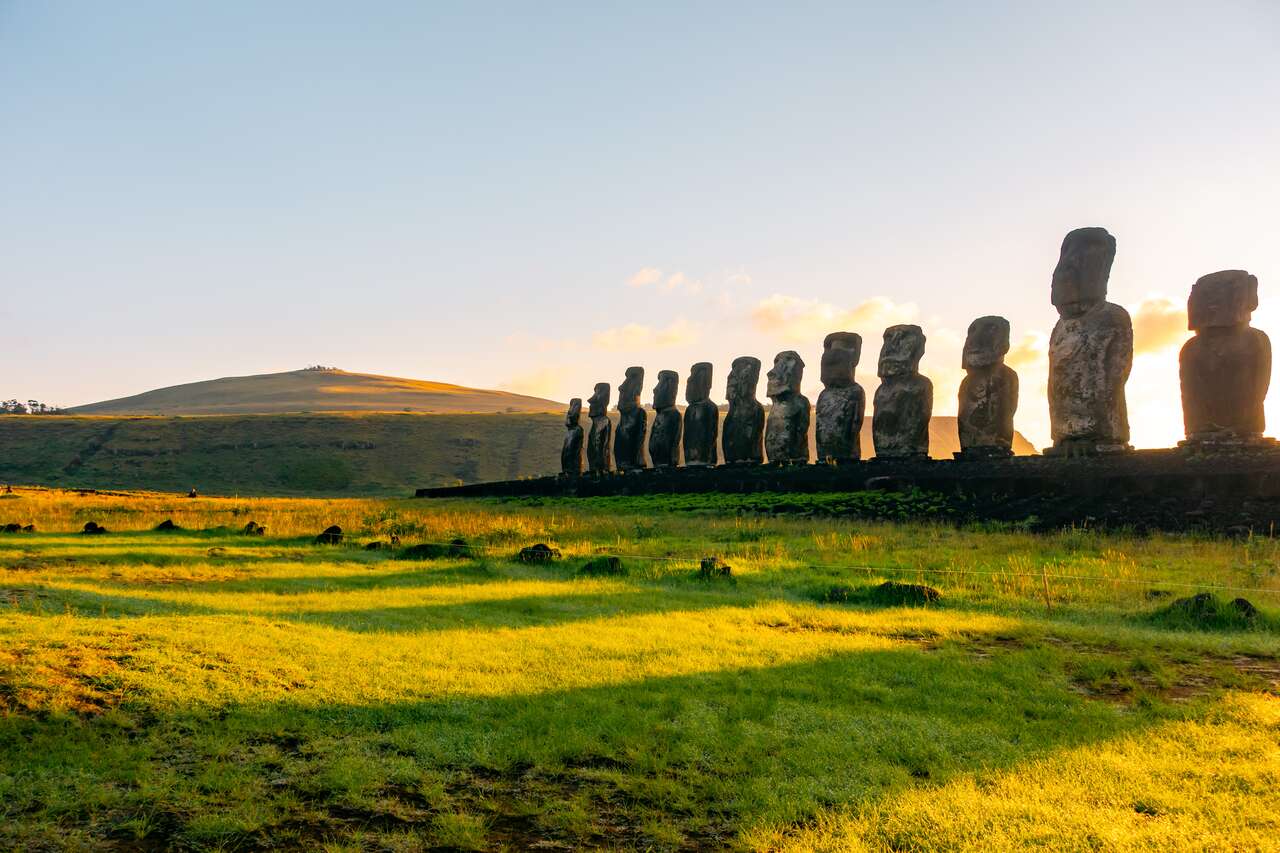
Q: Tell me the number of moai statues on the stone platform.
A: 12